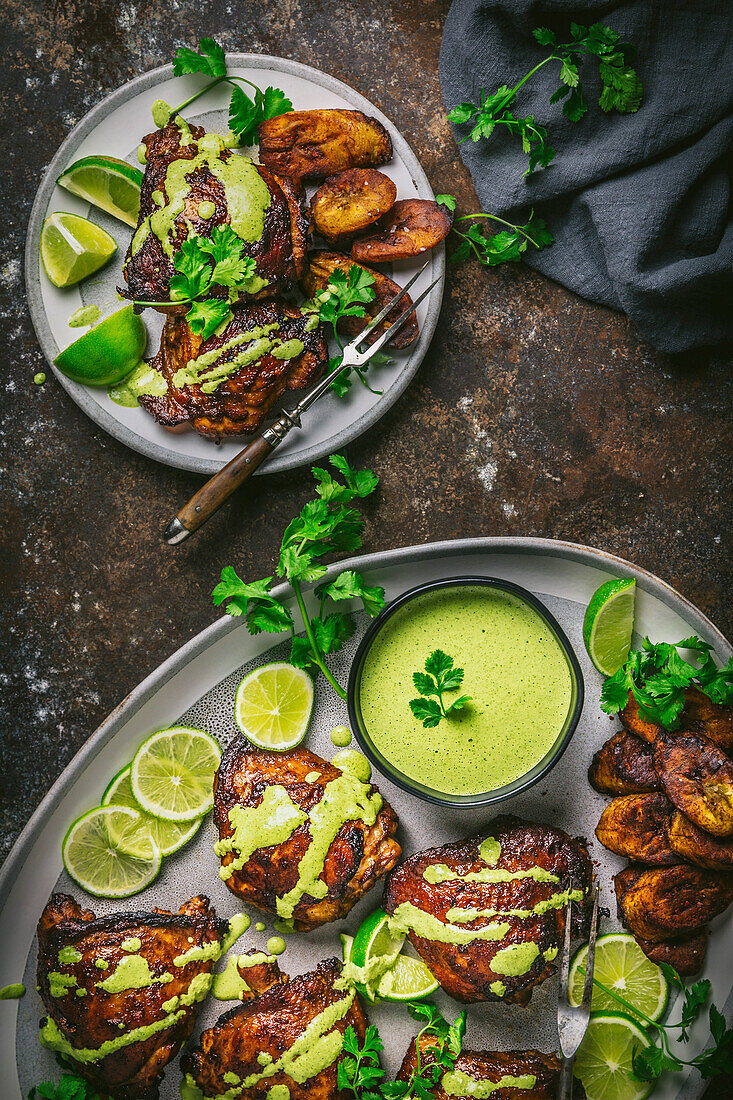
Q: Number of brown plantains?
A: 12